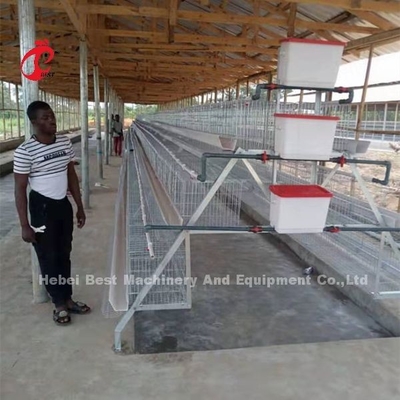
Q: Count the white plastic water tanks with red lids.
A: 3